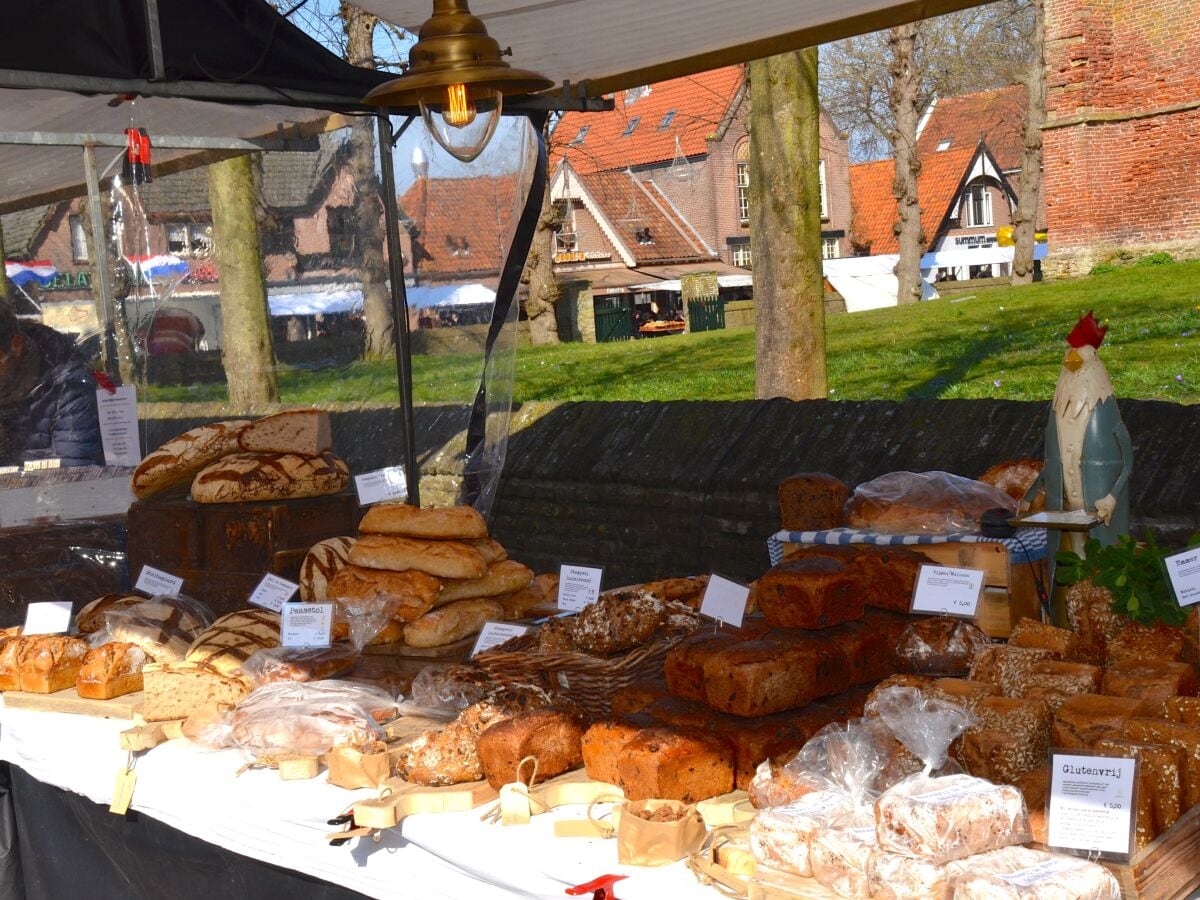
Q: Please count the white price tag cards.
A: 11